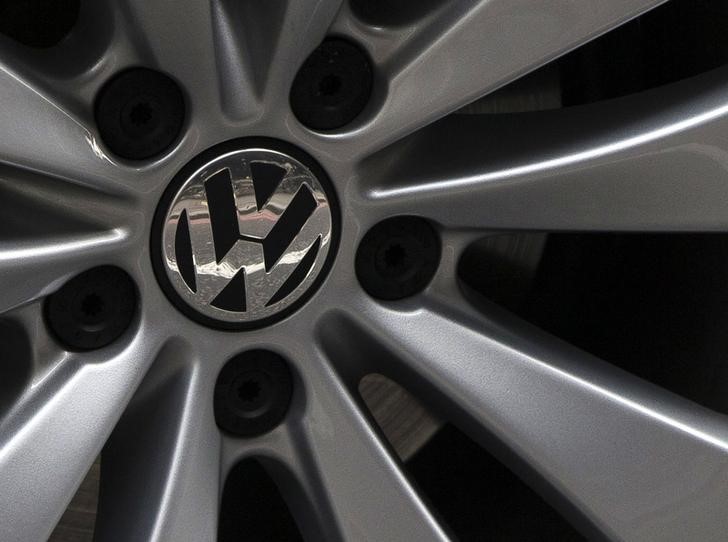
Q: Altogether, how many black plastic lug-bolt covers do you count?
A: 5